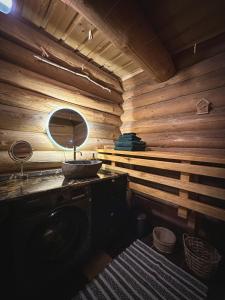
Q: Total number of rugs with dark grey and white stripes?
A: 1